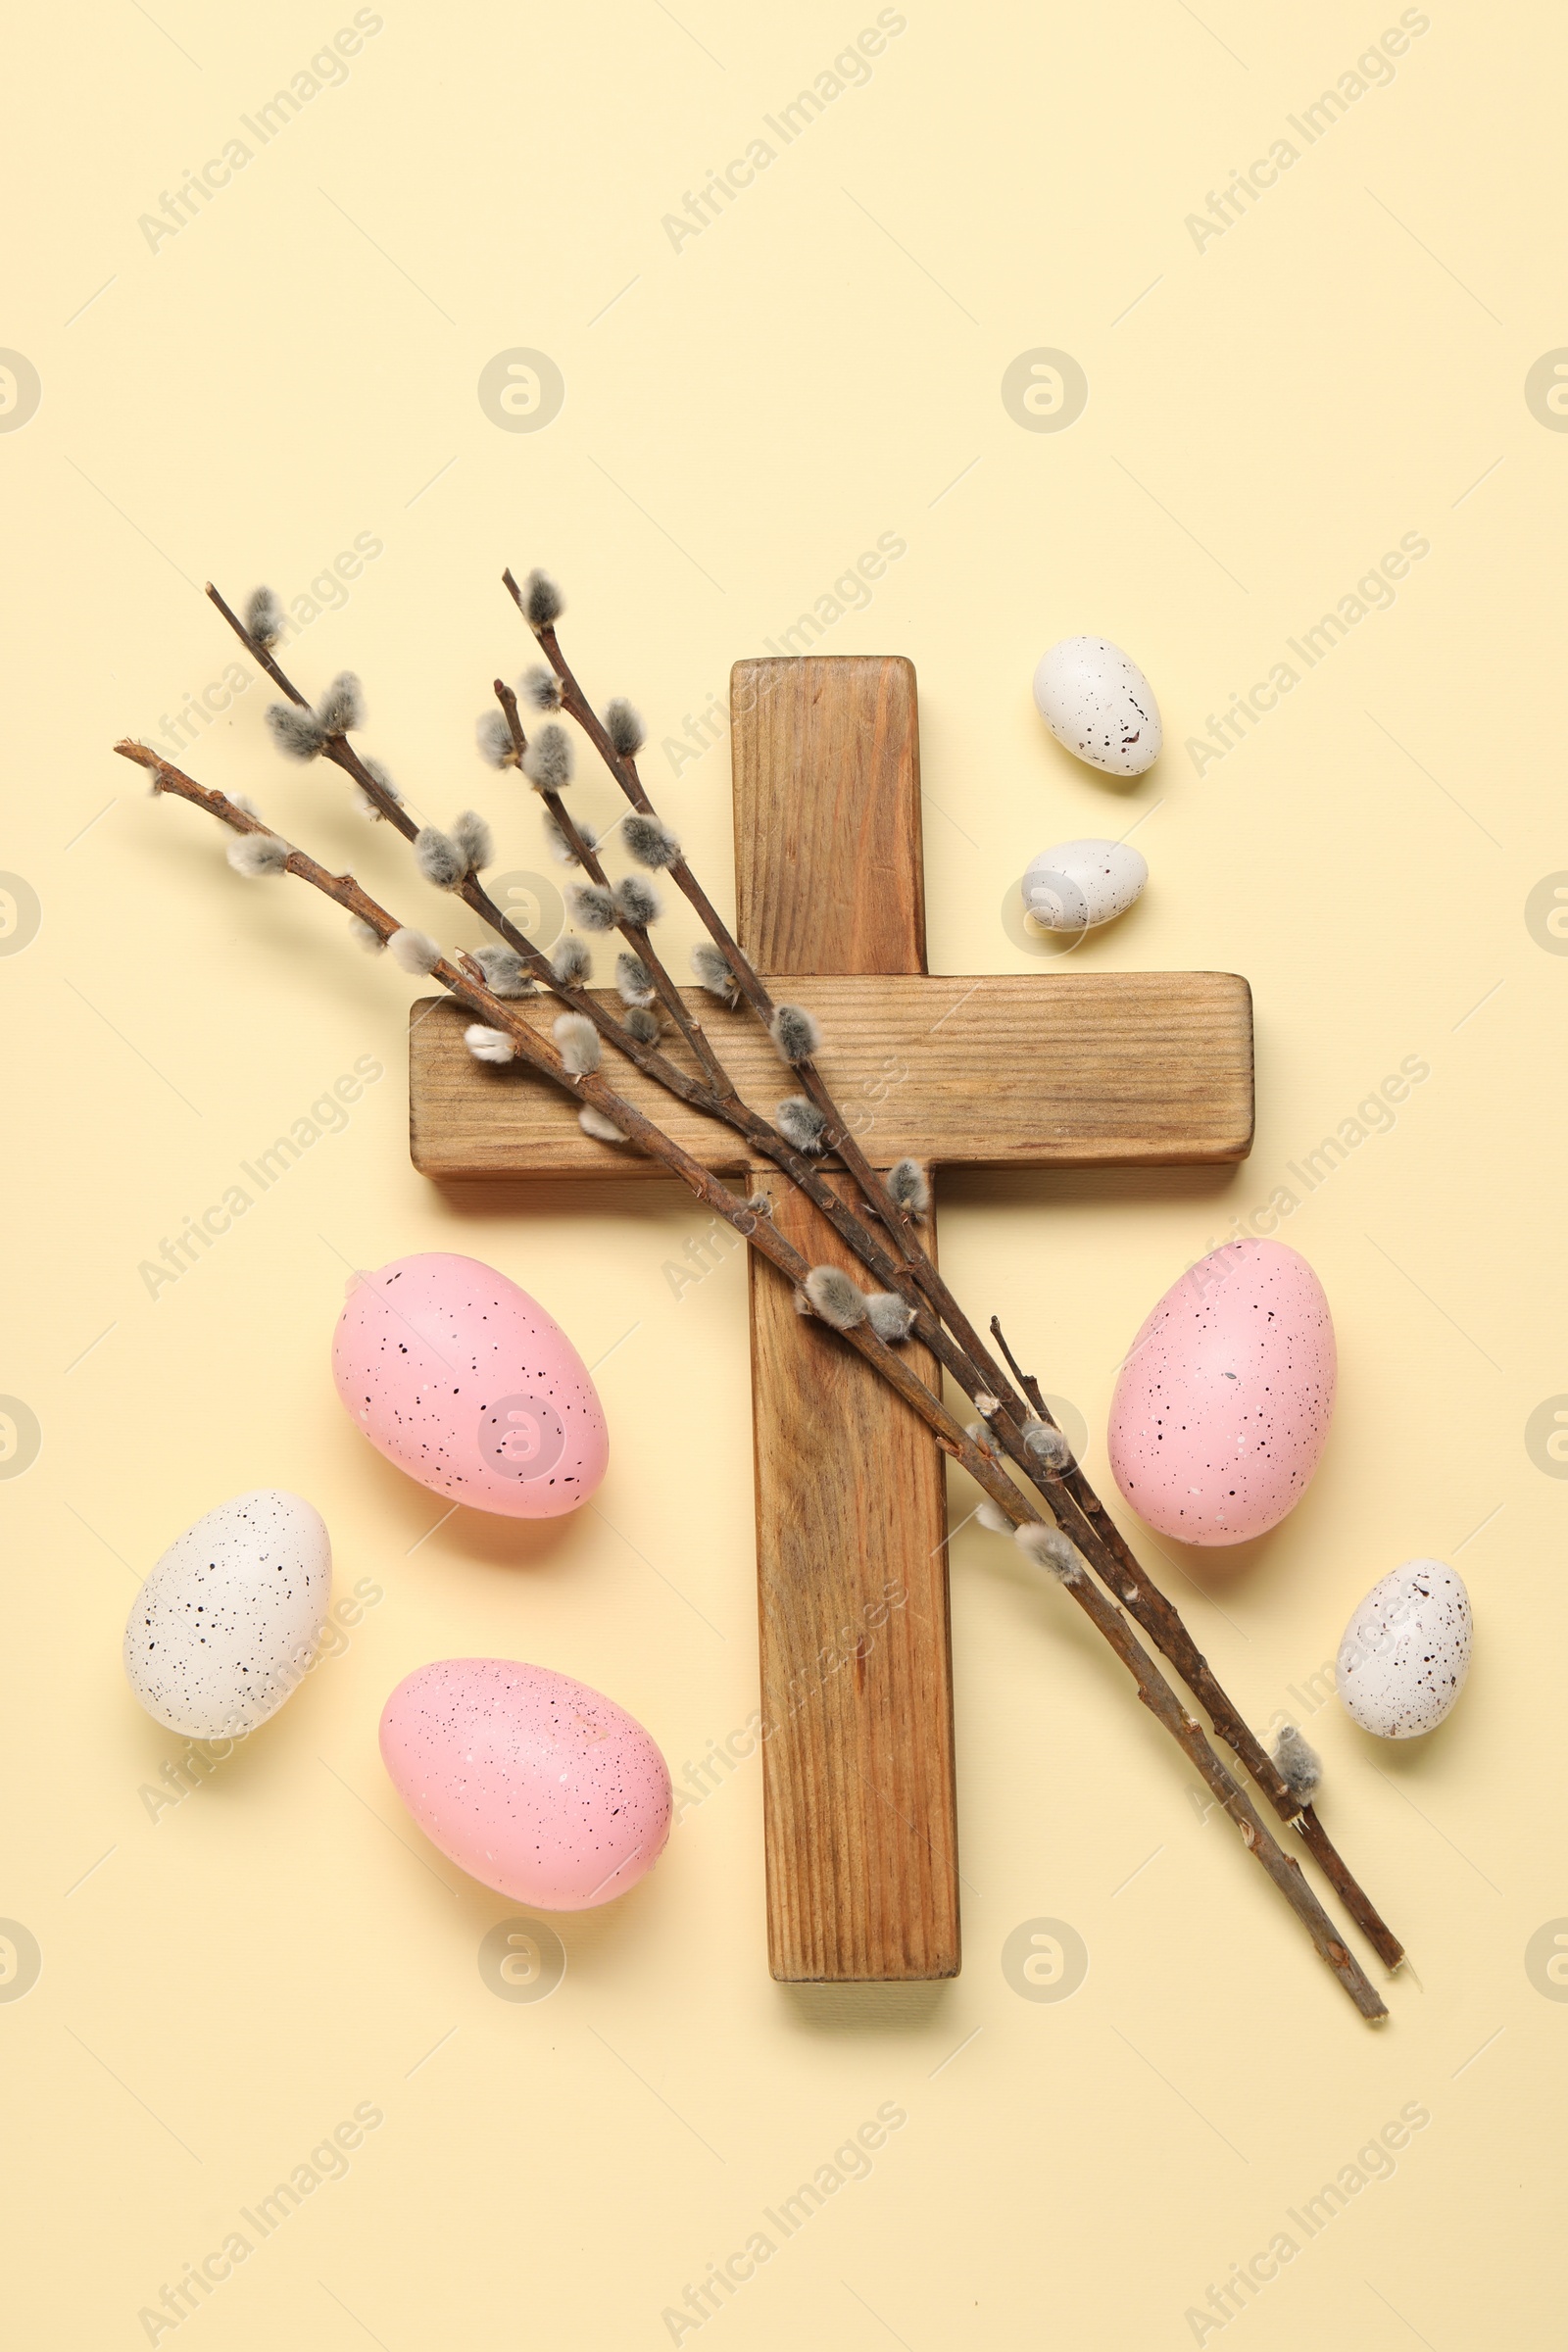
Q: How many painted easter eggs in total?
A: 7